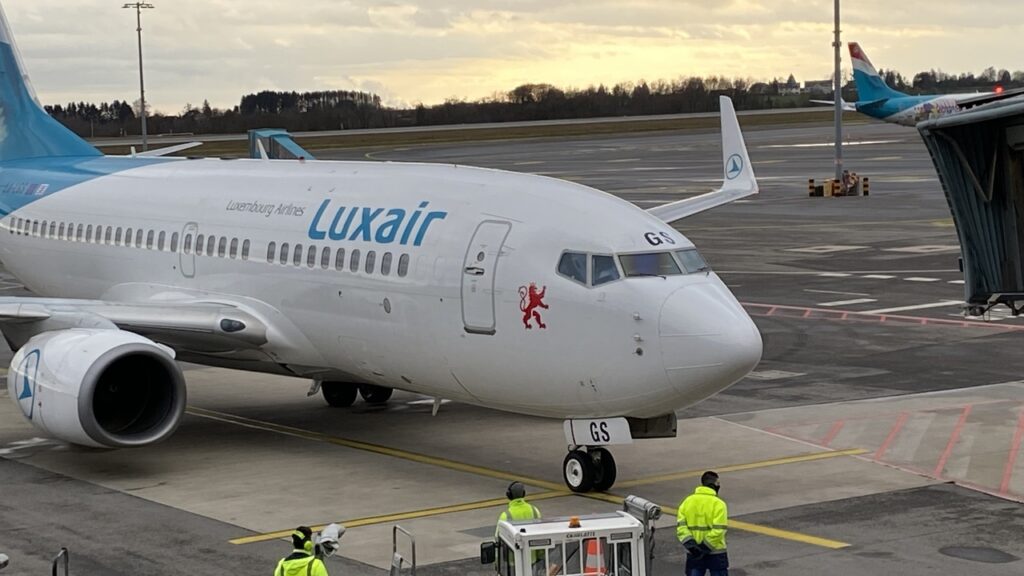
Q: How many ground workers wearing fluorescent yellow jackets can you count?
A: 3